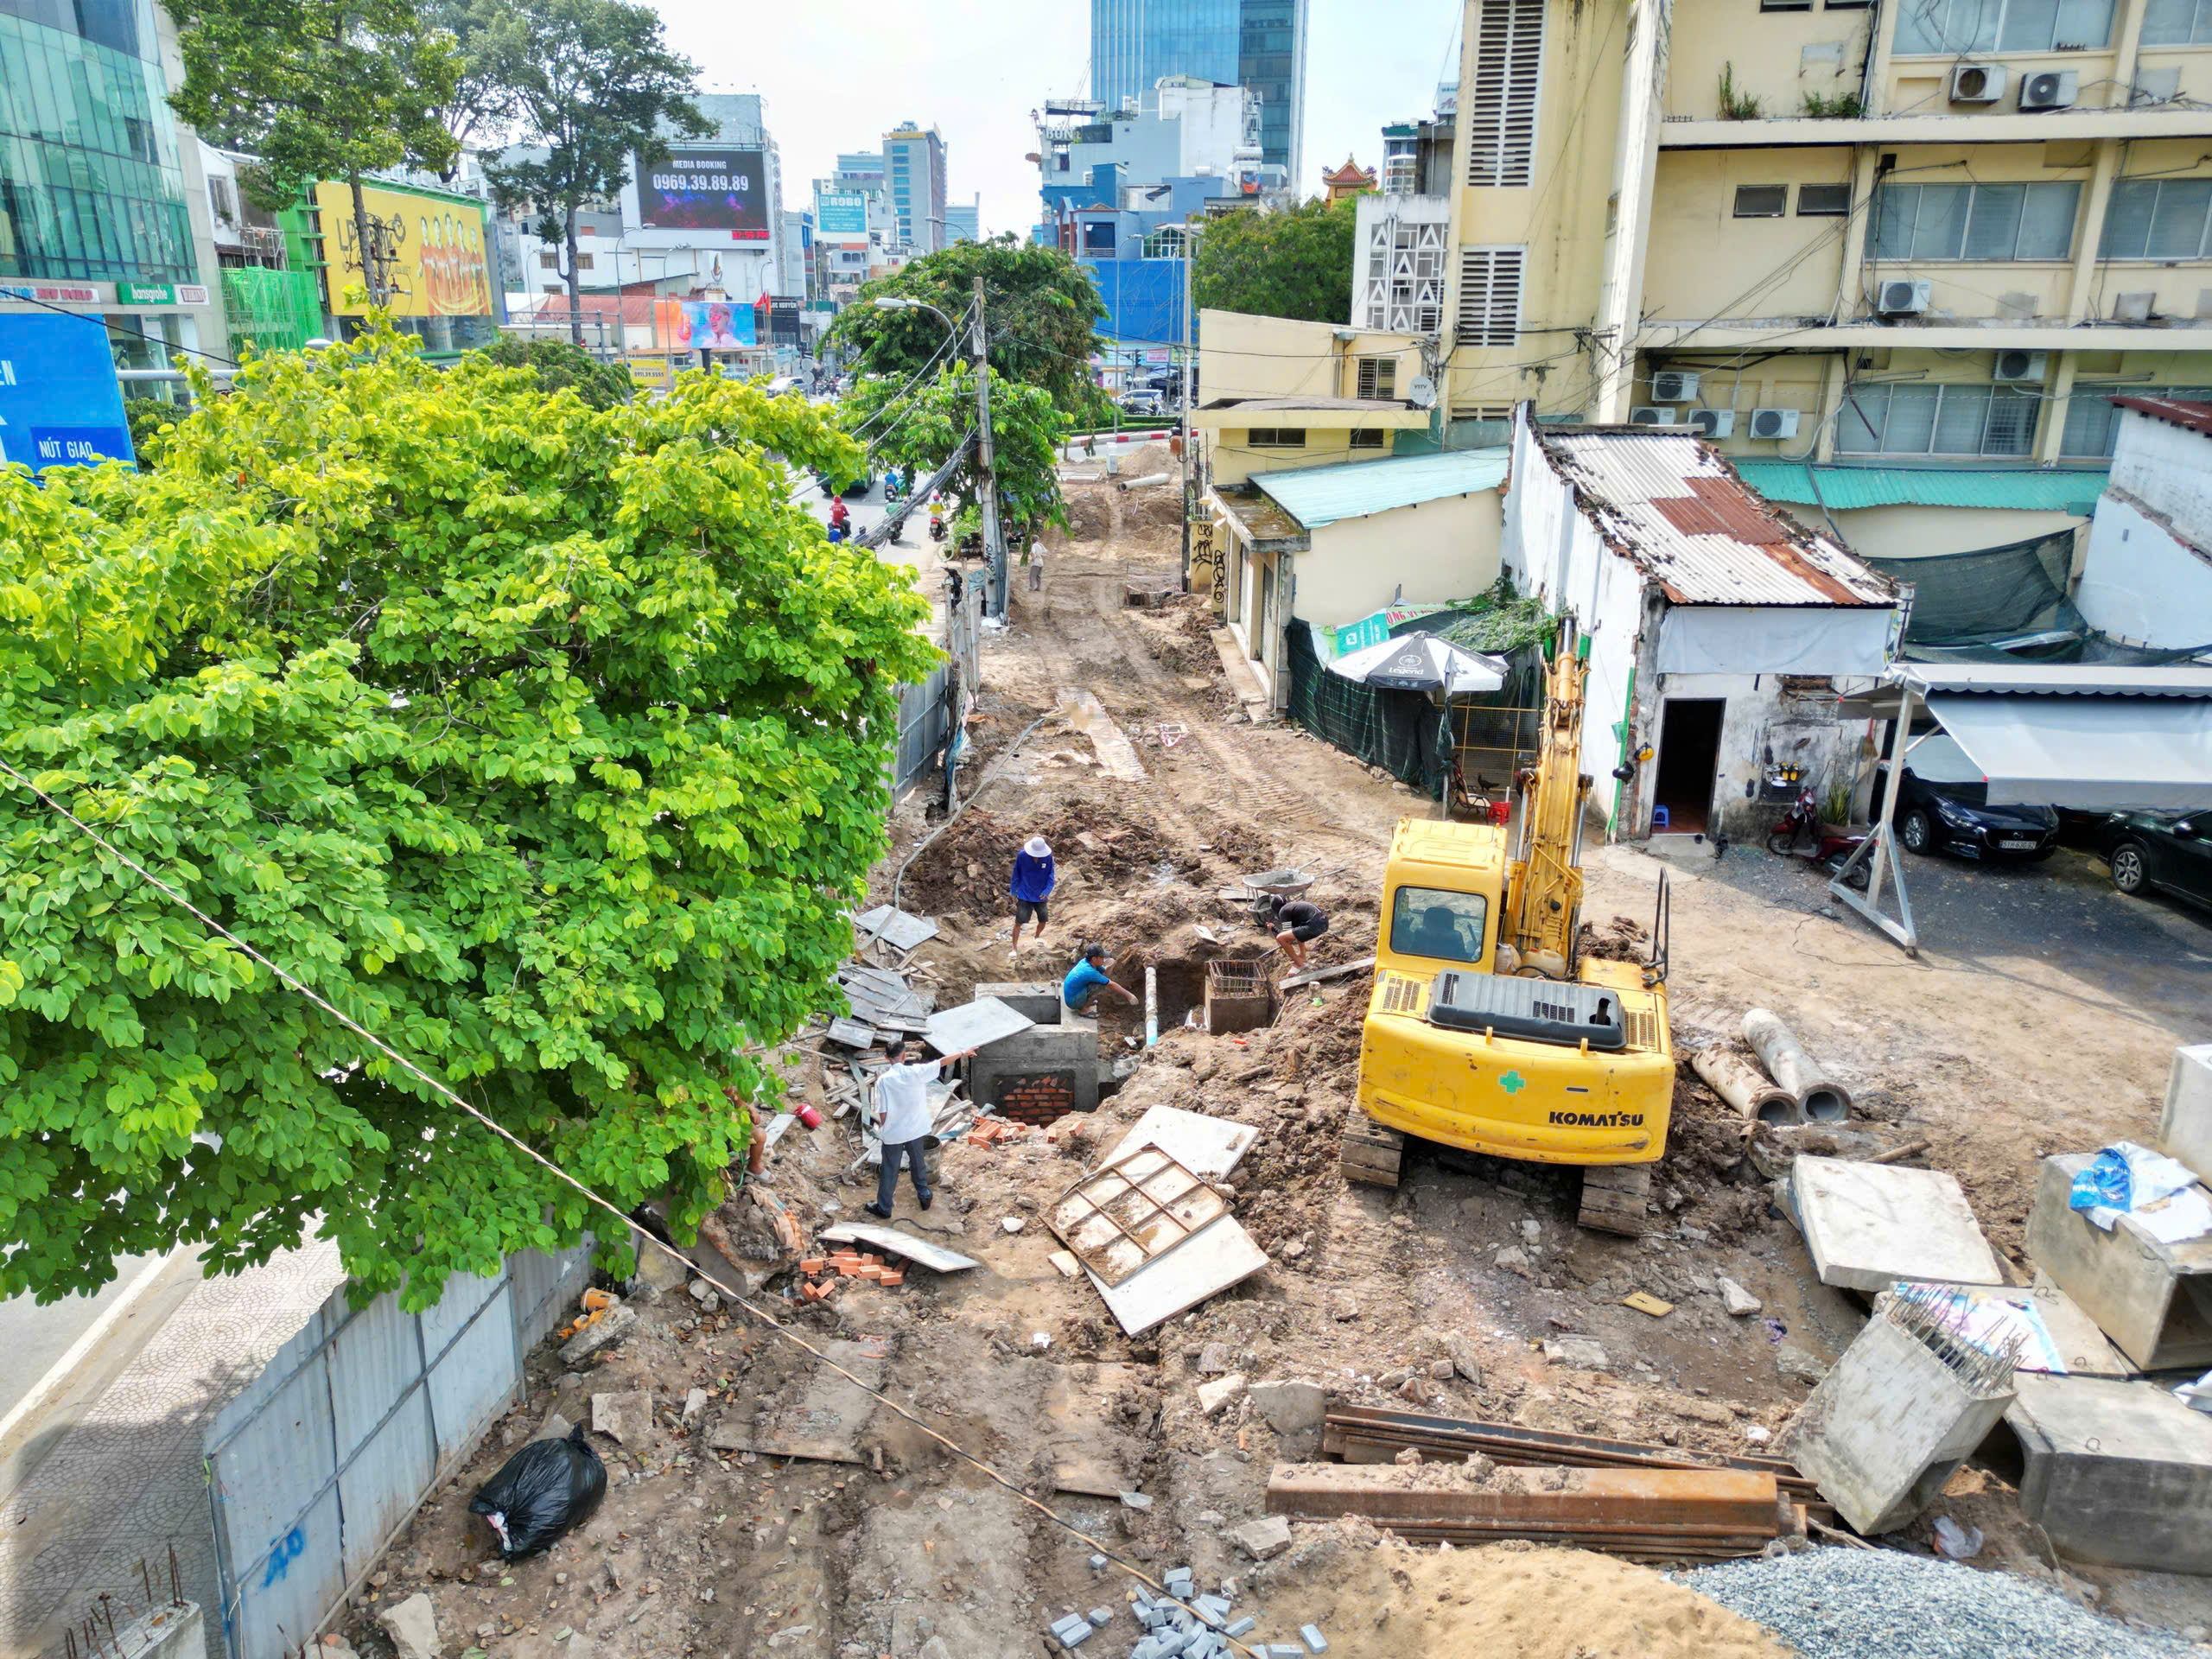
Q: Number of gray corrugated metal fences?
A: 2